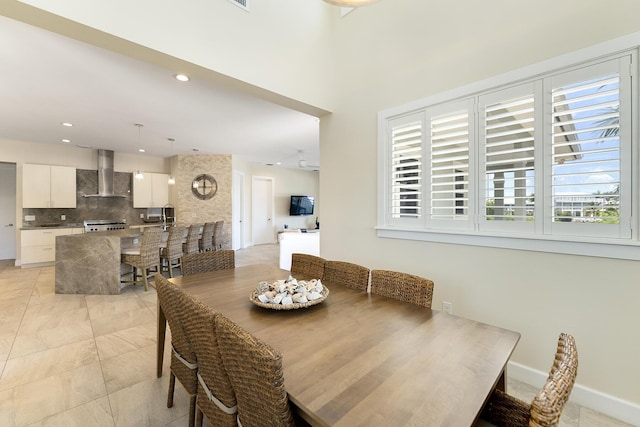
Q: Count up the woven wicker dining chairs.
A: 8